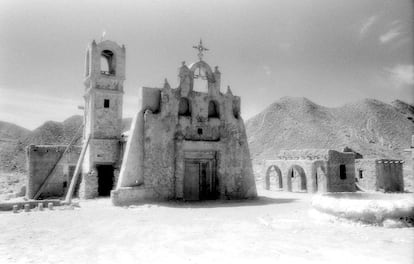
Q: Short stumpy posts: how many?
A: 4